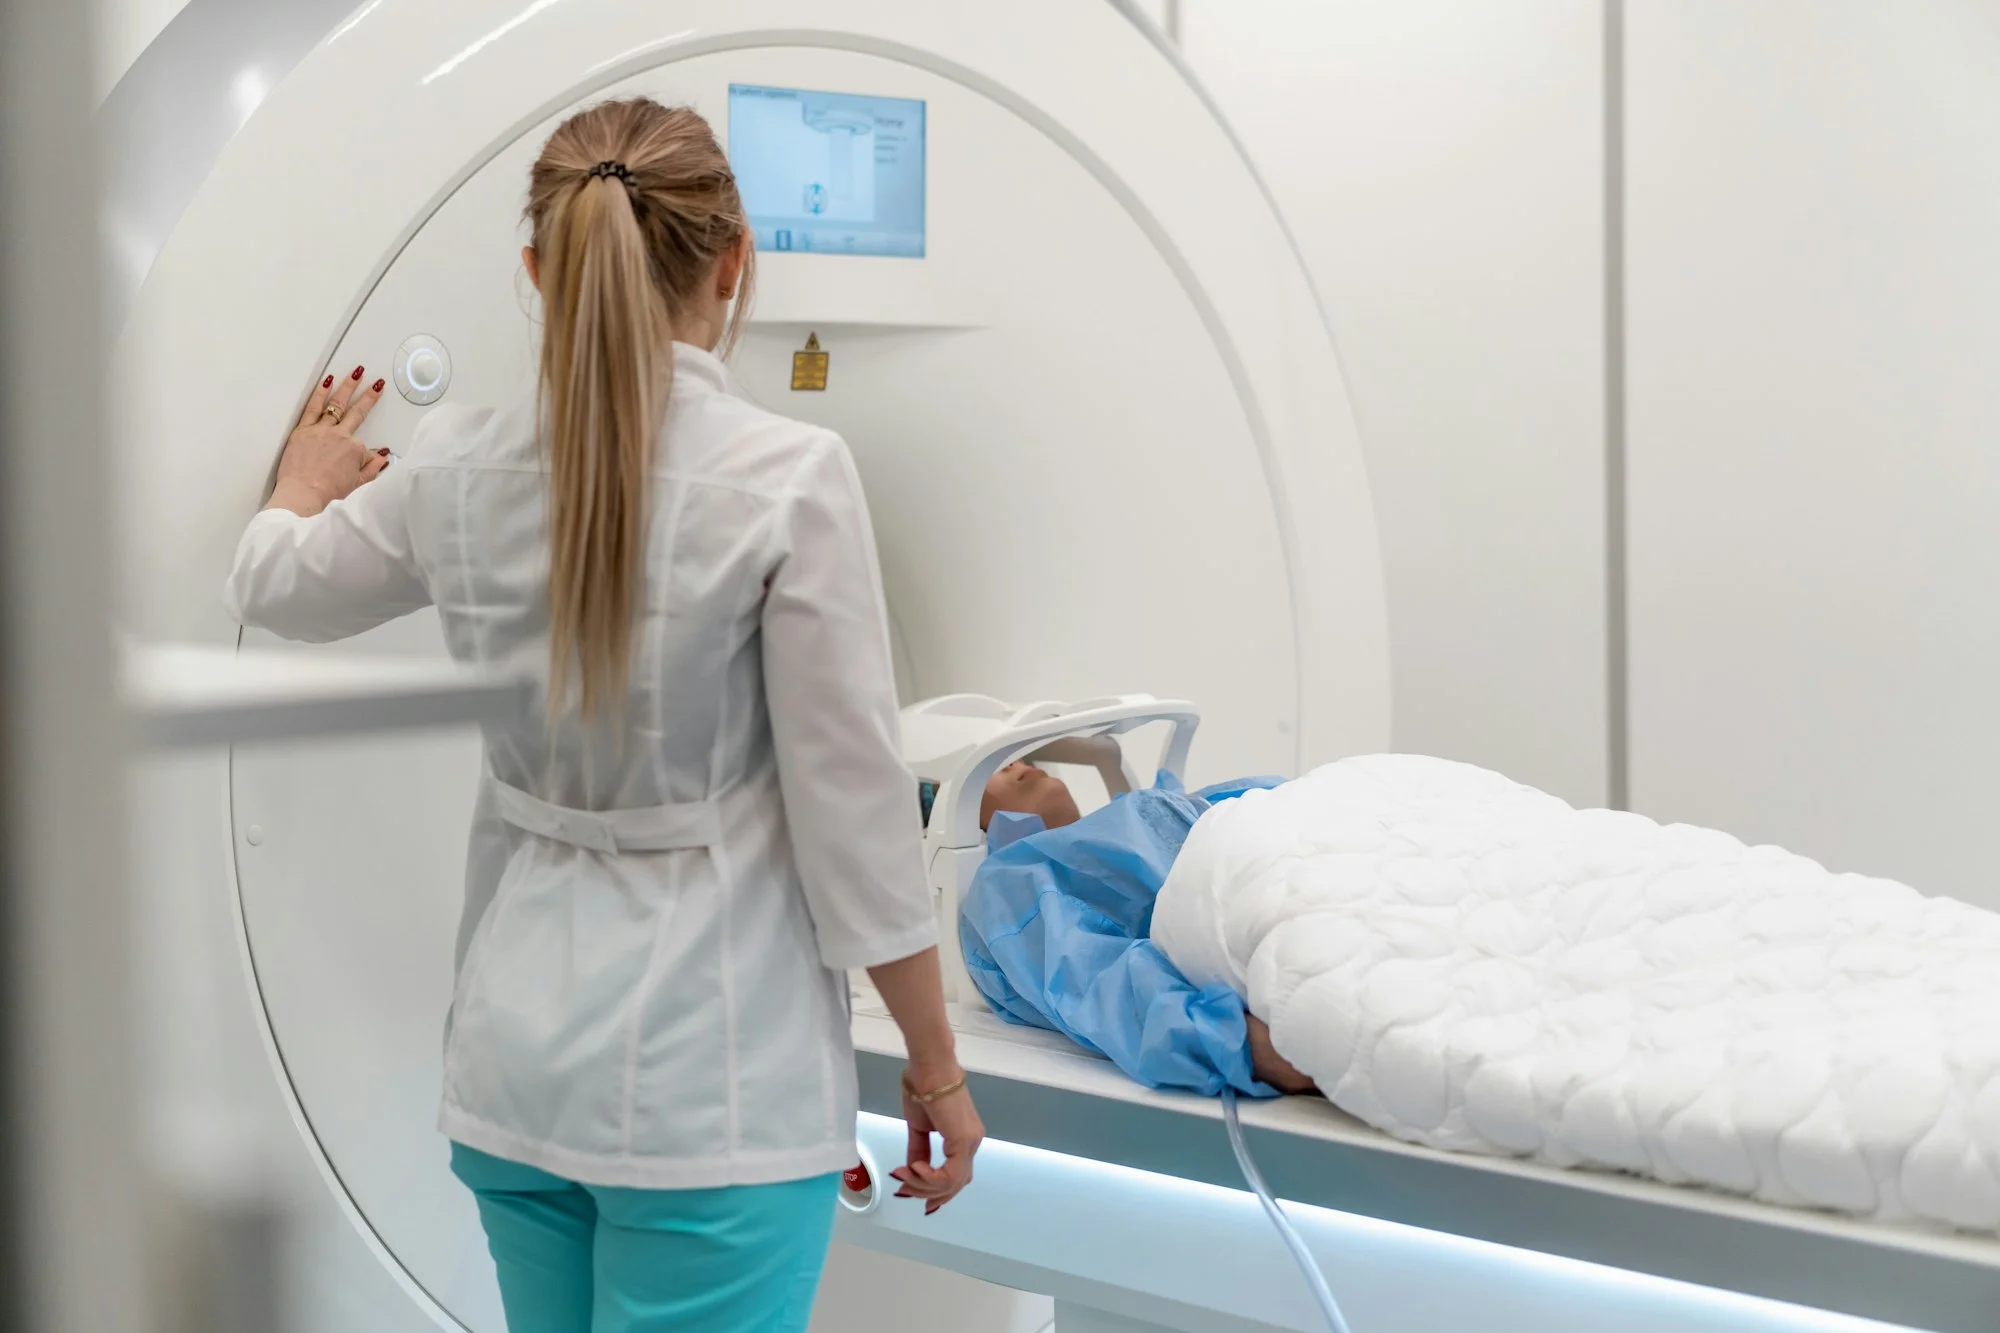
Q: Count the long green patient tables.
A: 0